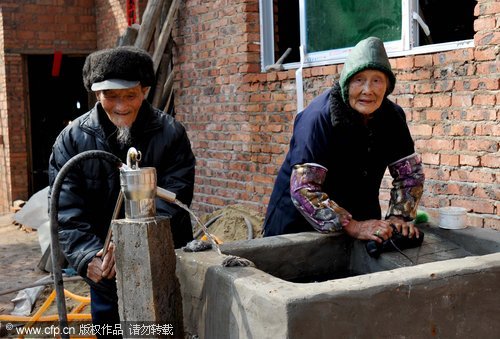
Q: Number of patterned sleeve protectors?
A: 2